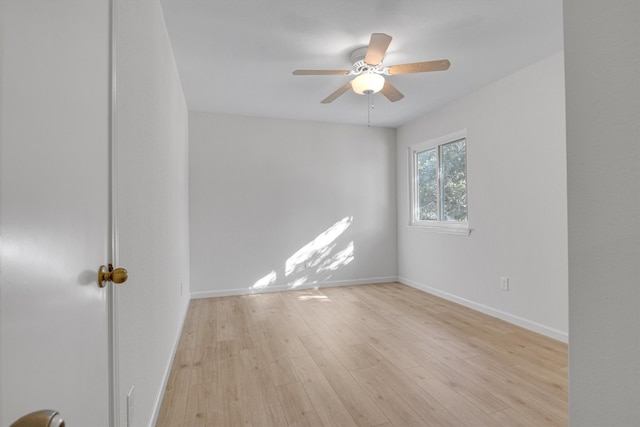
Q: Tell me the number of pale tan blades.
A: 5